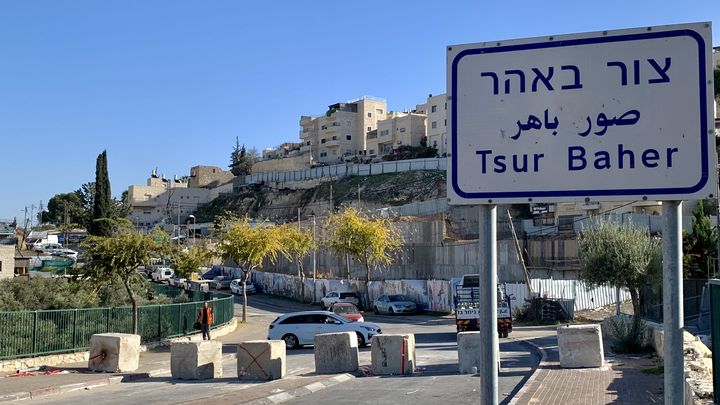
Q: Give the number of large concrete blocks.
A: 7